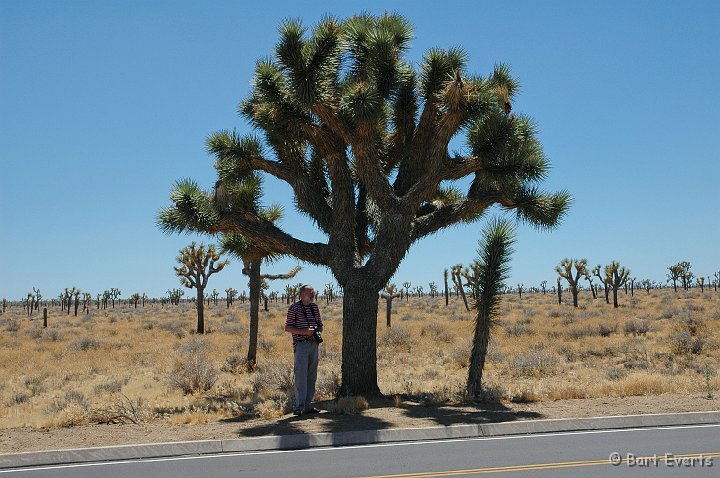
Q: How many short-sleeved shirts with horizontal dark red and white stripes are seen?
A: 1